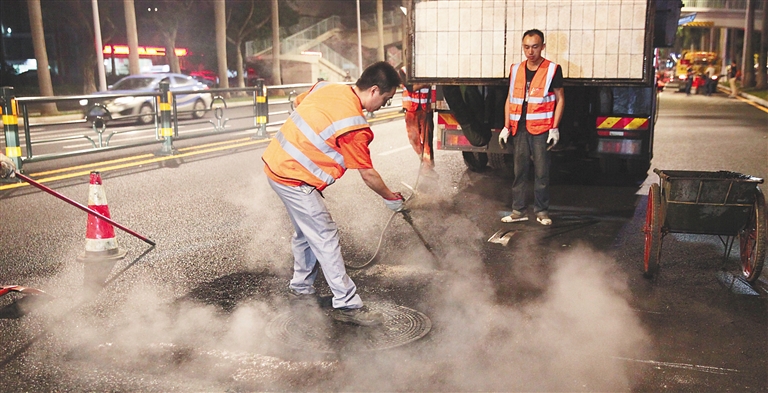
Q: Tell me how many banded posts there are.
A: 3